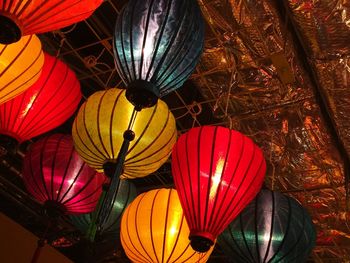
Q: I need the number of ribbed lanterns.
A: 10